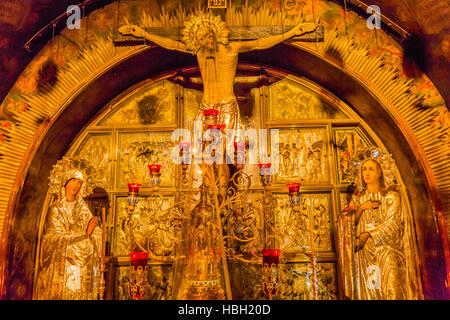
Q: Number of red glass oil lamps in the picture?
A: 10